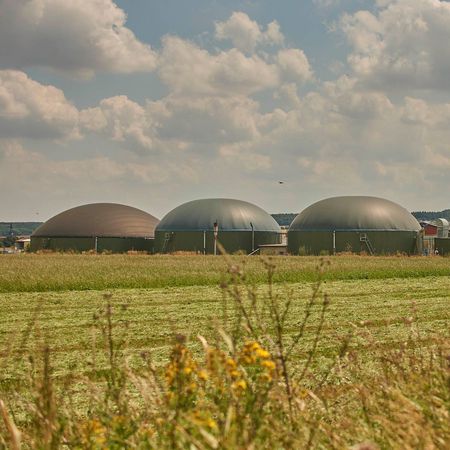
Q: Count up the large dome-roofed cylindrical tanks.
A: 3